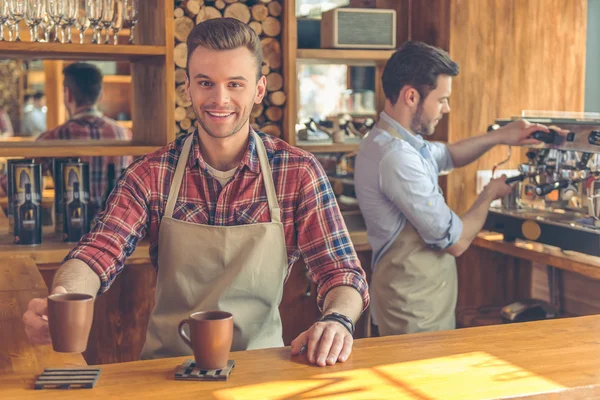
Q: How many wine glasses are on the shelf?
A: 15